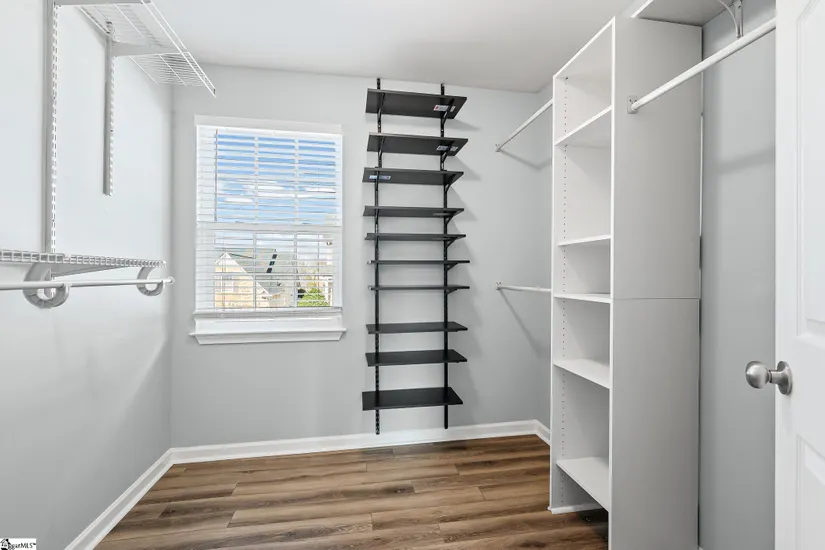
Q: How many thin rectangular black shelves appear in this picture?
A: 10